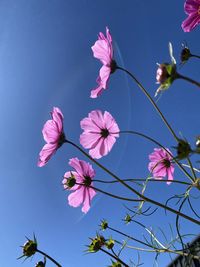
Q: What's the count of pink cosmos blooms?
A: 6